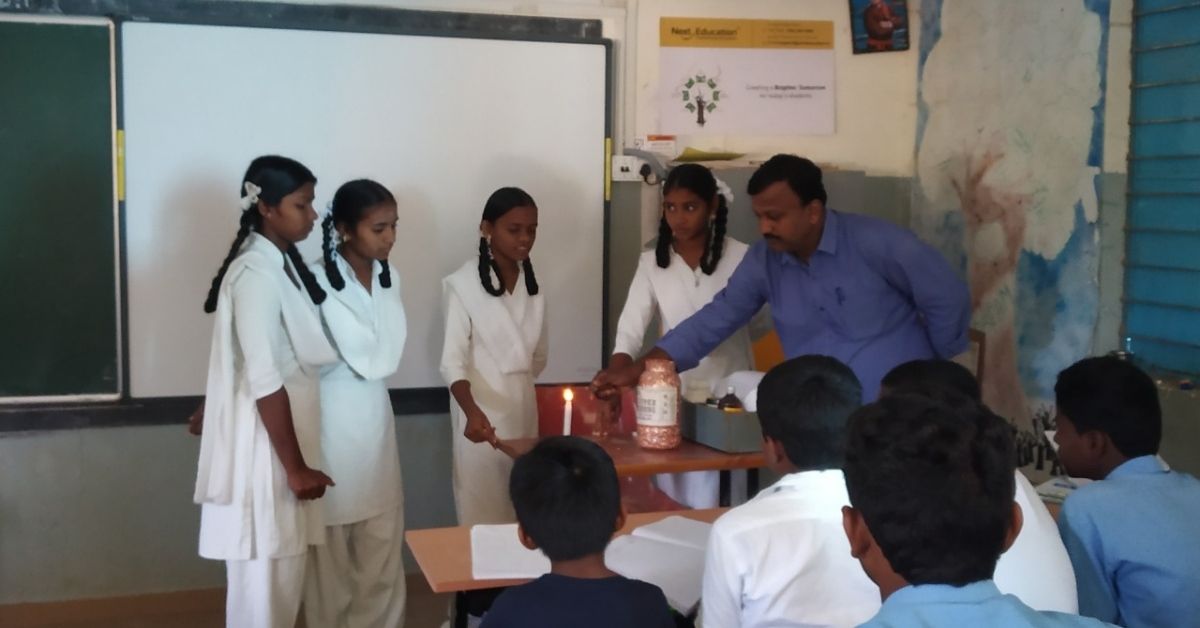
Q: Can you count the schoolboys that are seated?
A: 5